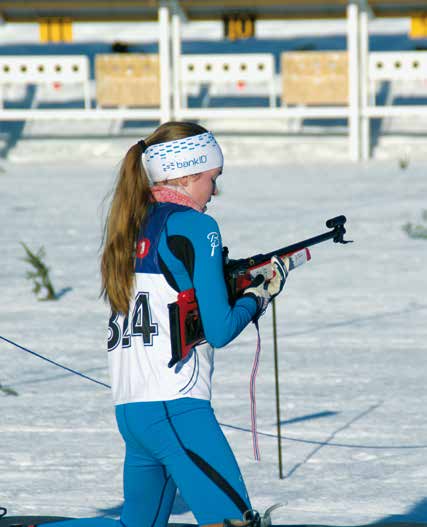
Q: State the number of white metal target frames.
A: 3